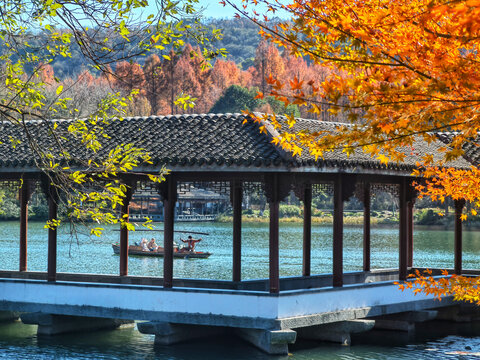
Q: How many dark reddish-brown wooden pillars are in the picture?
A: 12